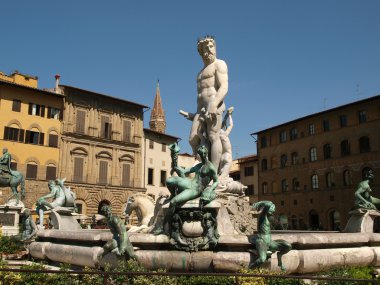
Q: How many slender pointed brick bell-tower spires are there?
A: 1